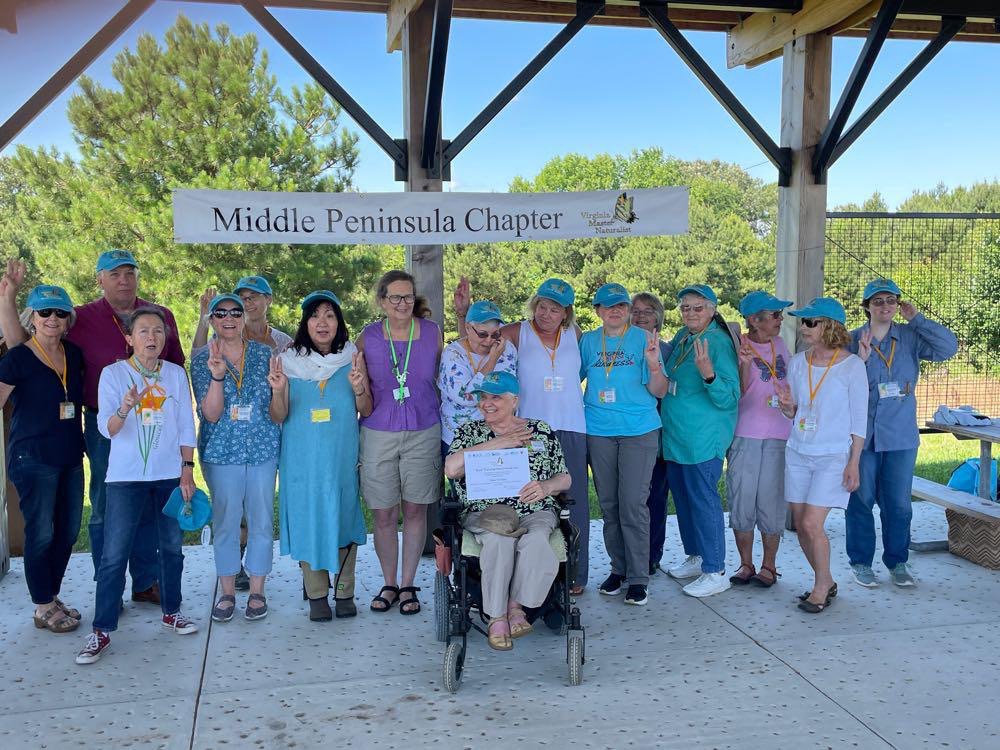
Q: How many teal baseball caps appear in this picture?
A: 14